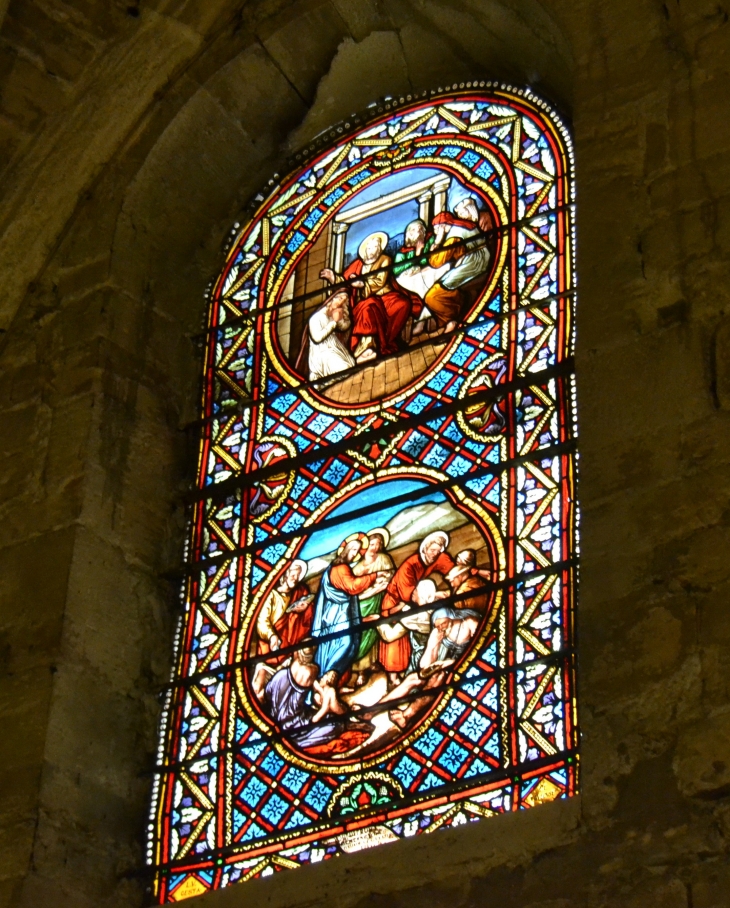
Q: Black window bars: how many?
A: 7